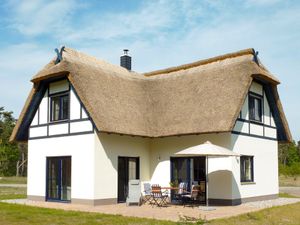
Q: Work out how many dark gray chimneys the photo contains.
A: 1